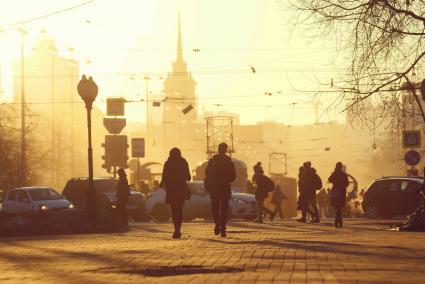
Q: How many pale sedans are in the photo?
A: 2